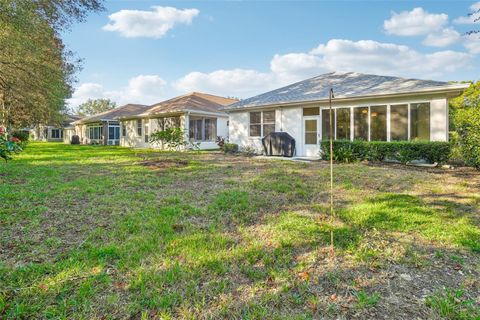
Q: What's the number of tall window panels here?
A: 6